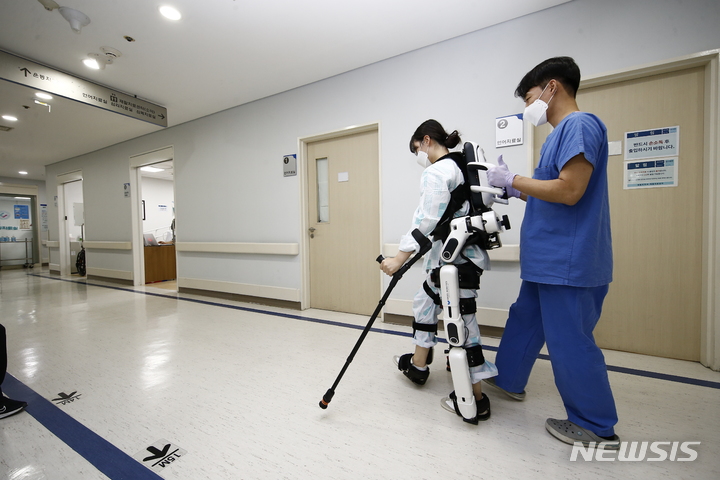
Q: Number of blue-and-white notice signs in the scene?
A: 2